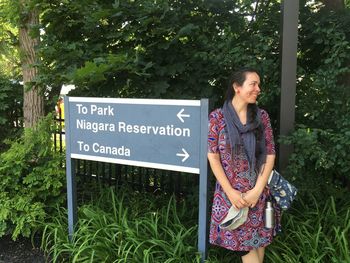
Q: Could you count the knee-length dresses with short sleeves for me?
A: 1